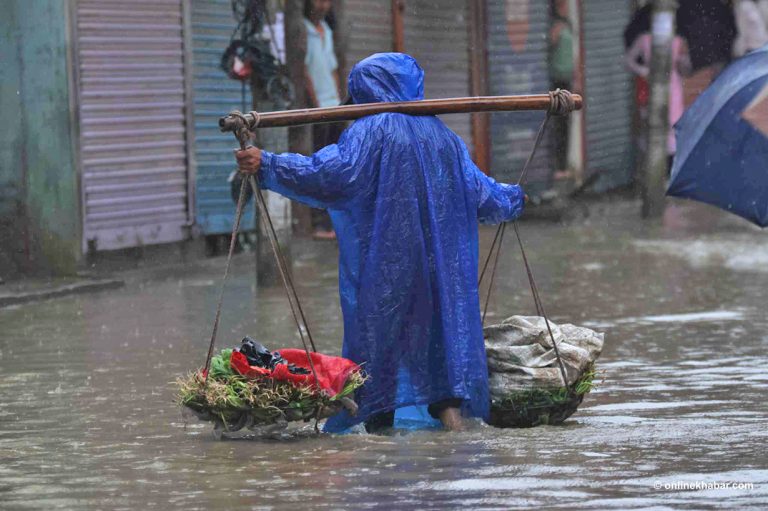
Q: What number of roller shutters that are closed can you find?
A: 6